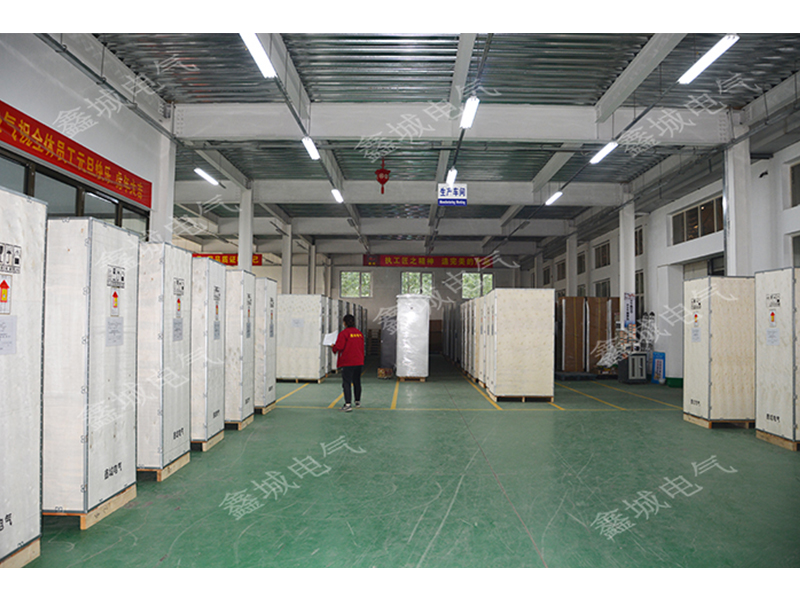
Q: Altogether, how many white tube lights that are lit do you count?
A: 9